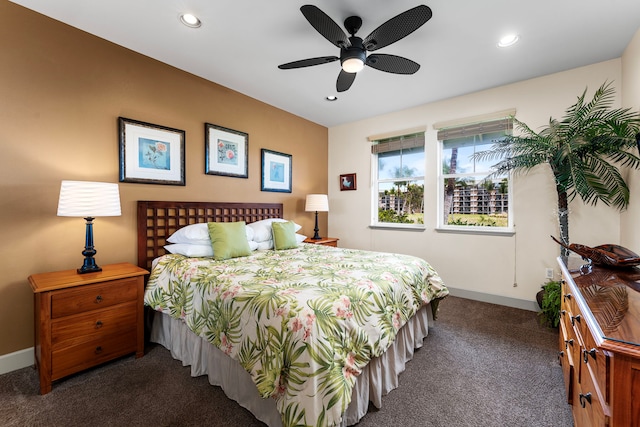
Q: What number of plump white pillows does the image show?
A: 4